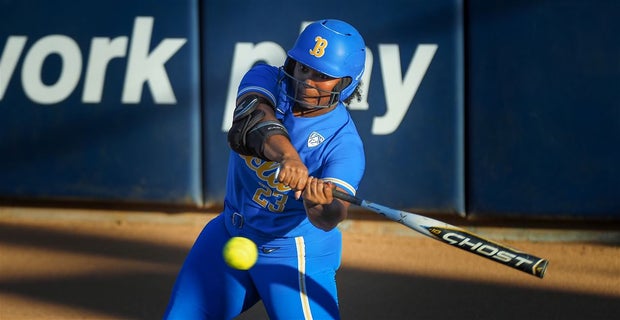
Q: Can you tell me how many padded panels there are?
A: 3